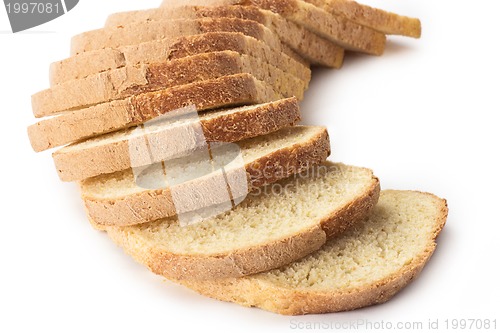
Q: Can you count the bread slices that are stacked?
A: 11